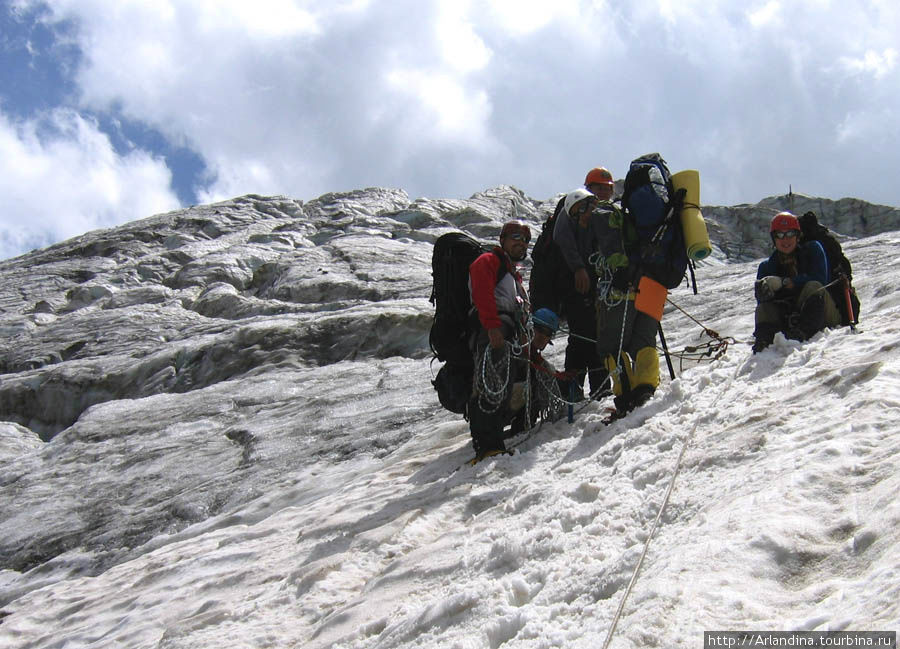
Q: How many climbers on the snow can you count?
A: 5